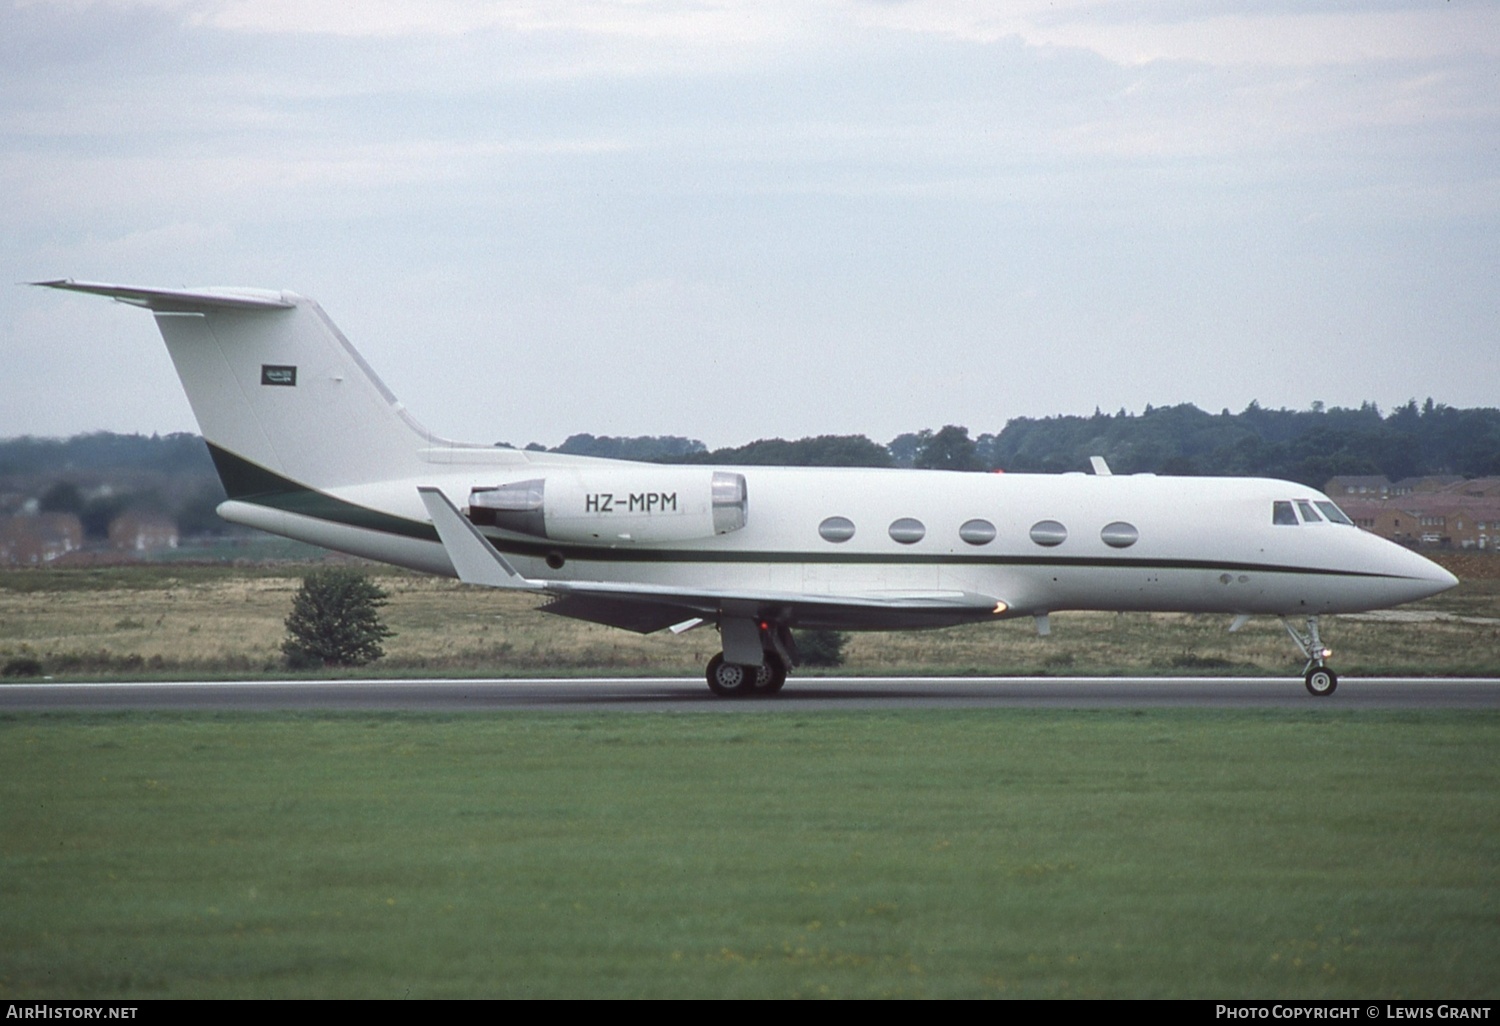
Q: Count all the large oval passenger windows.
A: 5